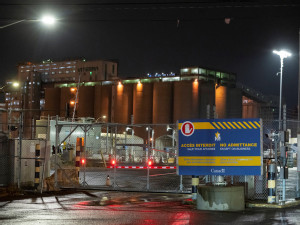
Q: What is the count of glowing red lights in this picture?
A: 3